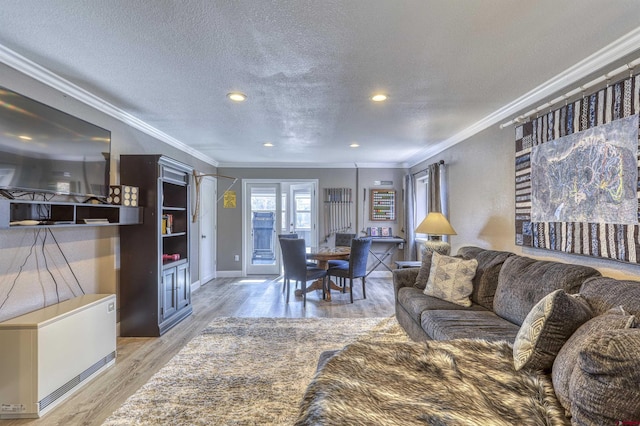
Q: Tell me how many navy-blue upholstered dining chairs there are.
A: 4